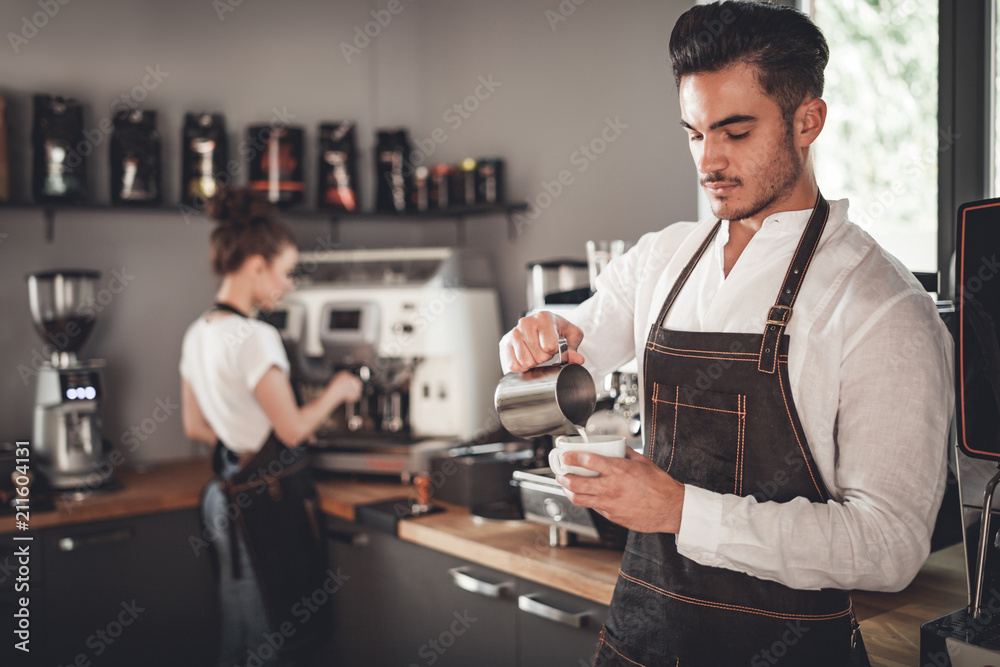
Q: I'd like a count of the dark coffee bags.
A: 6